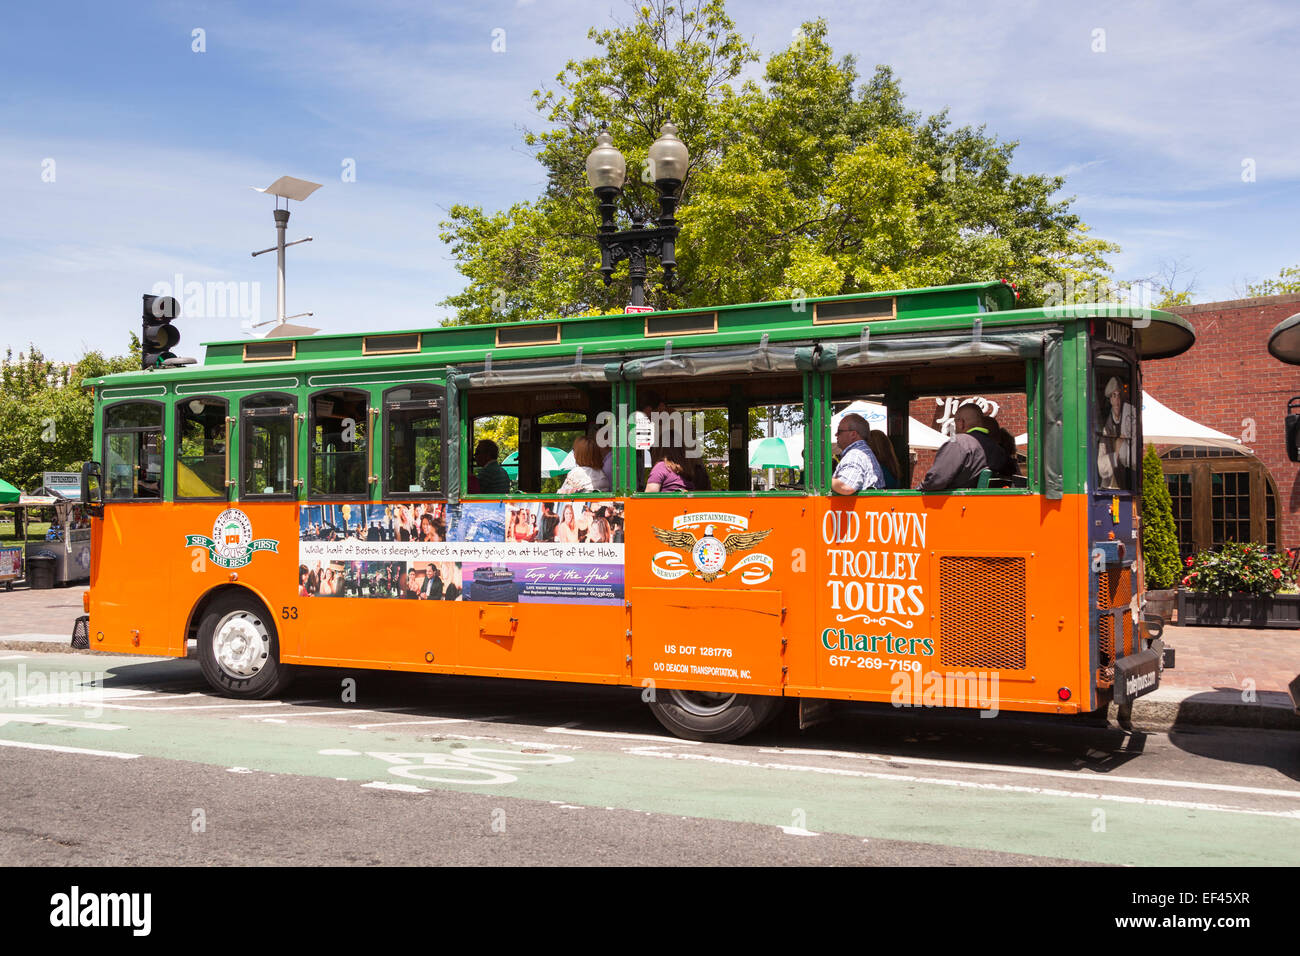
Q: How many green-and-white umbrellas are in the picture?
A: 2